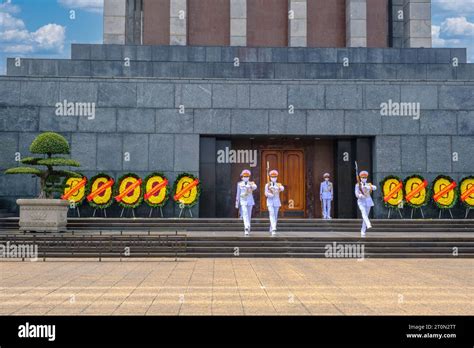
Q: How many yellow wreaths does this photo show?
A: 9